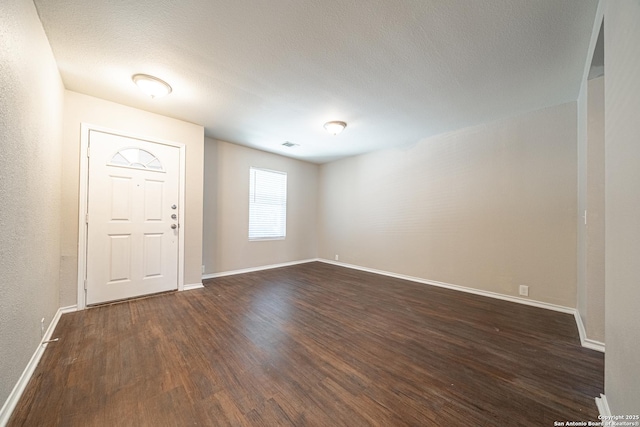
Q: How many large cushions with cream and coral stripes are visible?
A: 0